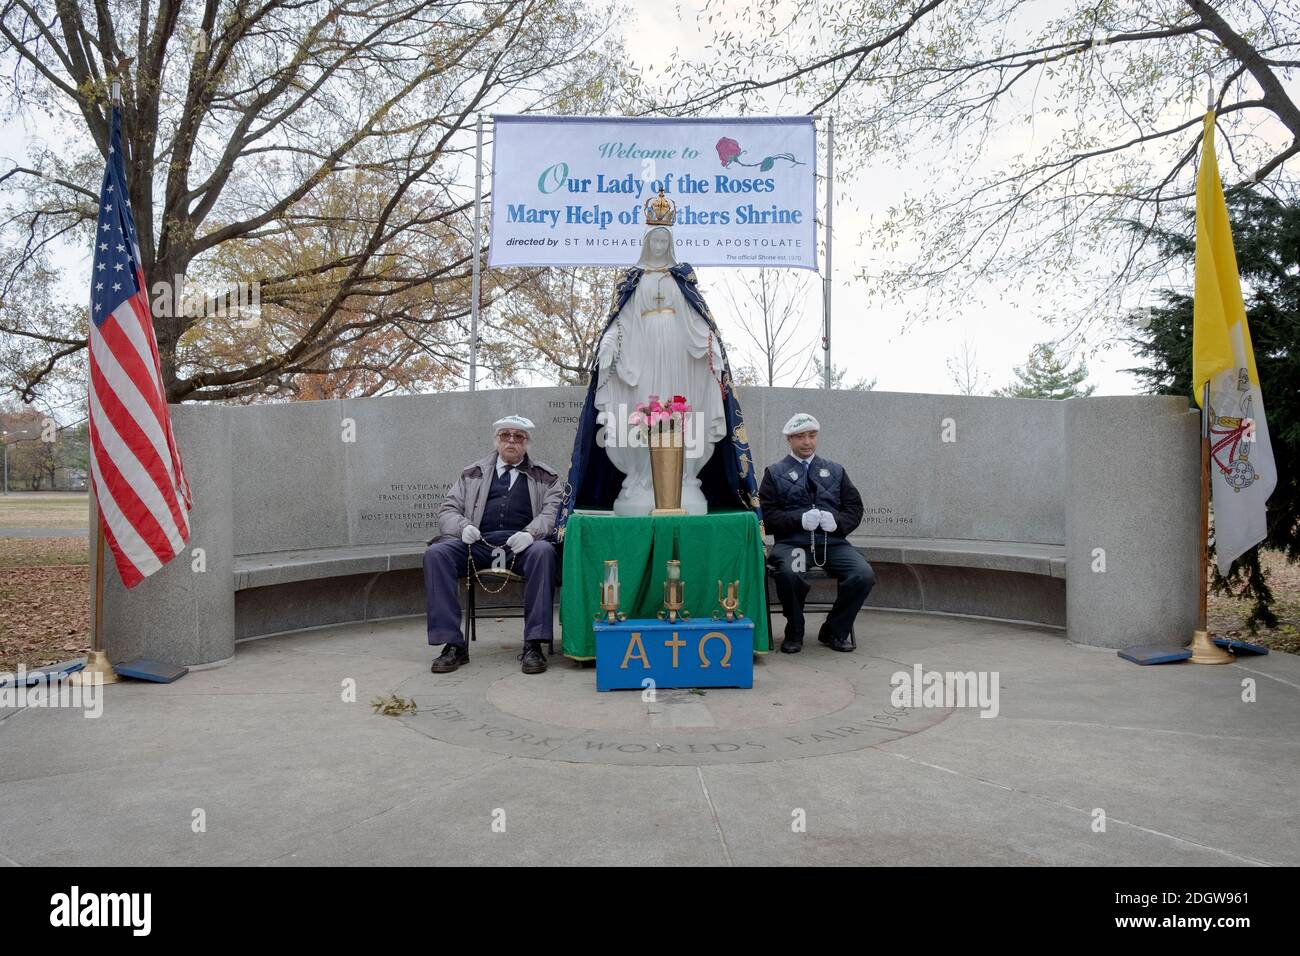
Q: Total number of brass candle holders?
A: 3